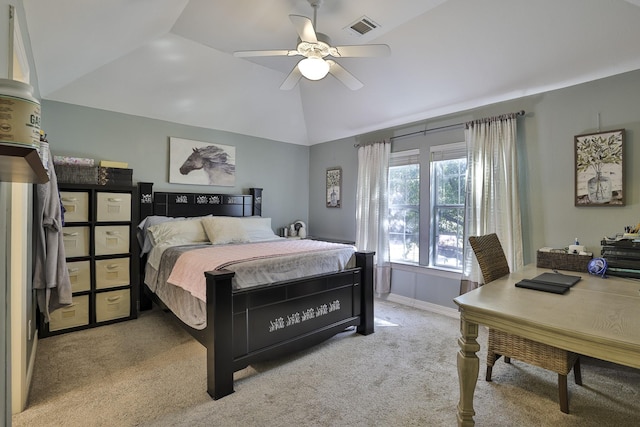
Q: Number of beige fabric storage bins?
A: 8